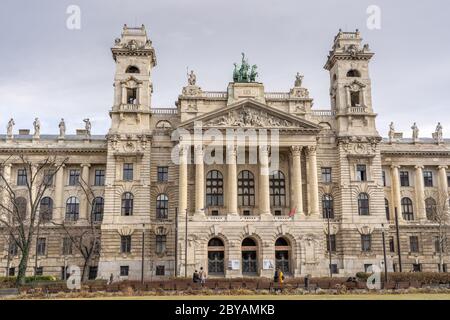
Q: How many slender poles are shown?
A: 6